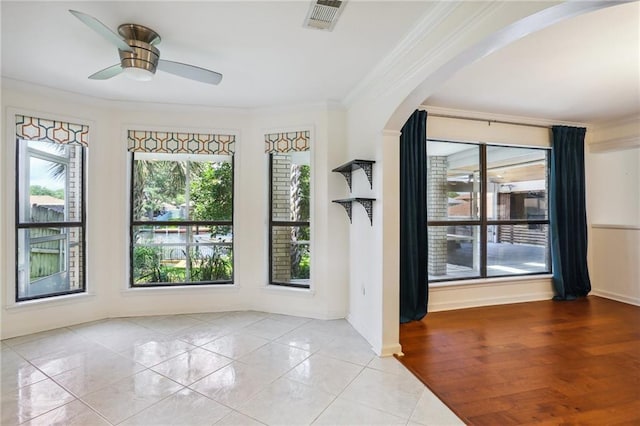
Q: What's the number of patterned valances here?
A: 3